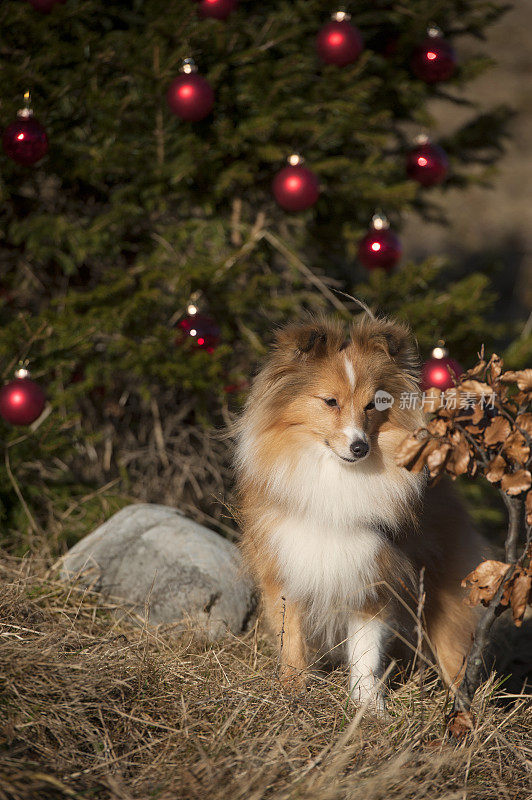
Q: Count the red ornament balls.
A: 12